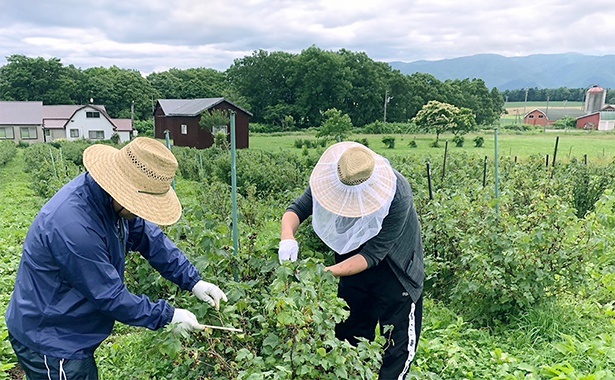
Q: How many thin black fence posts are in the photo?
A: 7